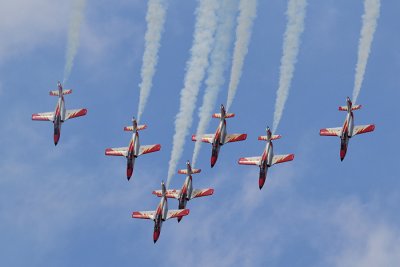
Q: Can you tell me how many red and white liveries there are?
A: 7